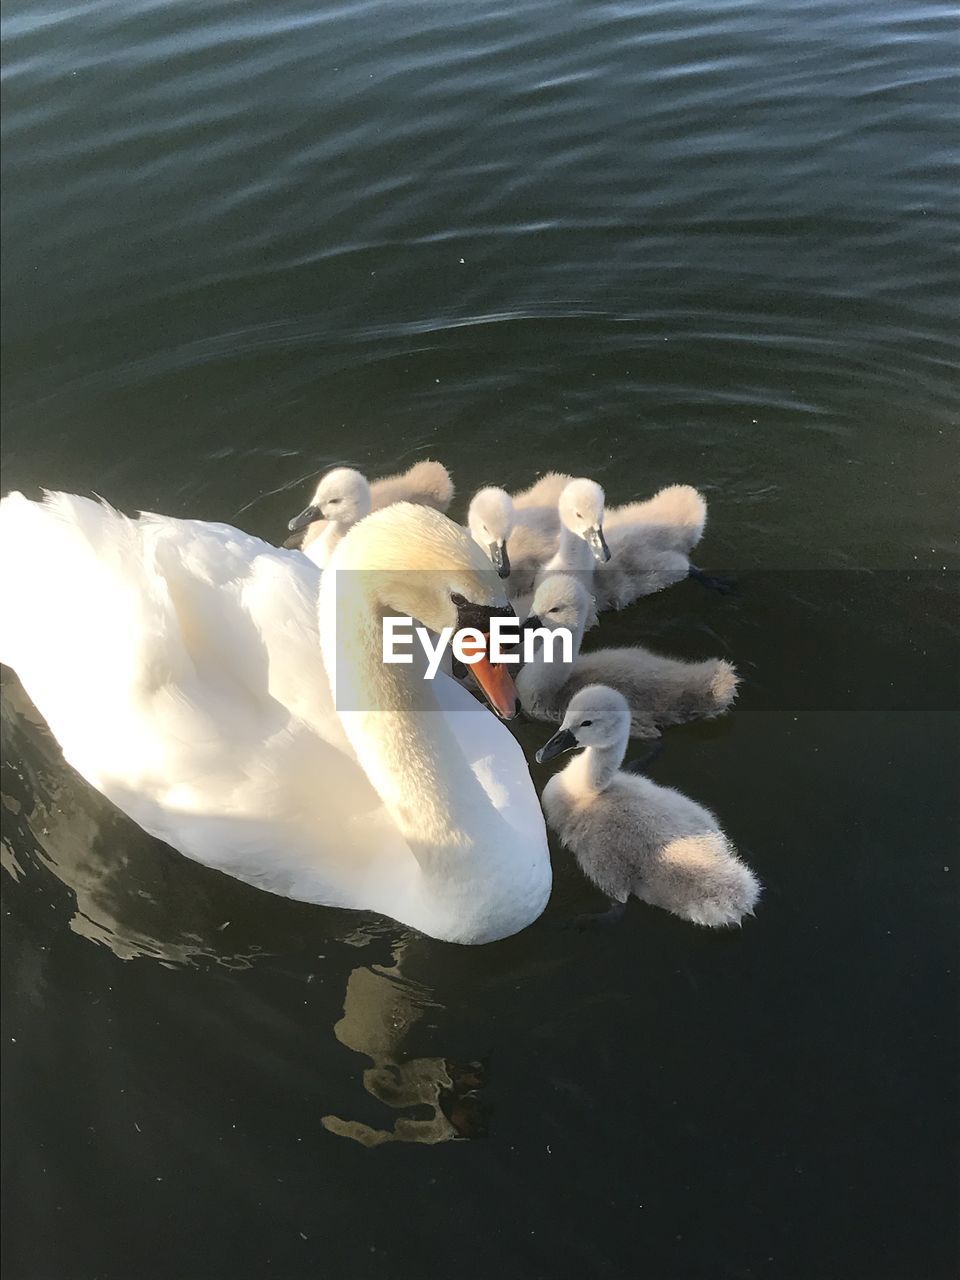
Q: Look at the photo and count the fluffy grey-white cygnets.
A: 5